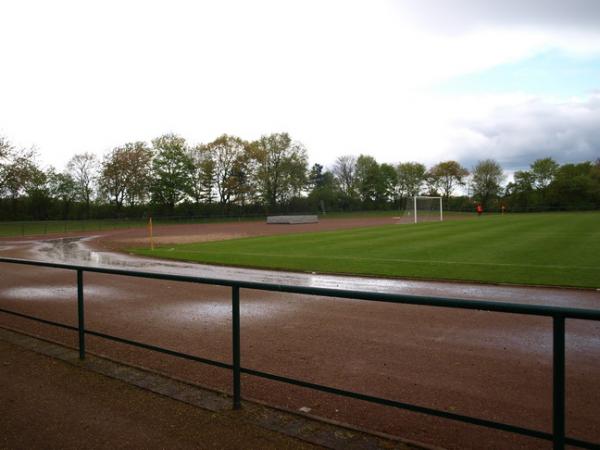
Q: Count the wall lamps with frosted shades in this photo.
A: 0